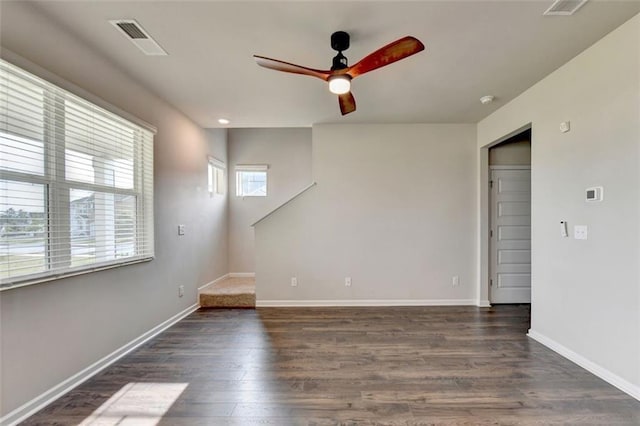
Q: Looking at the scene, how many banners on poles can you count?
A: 0